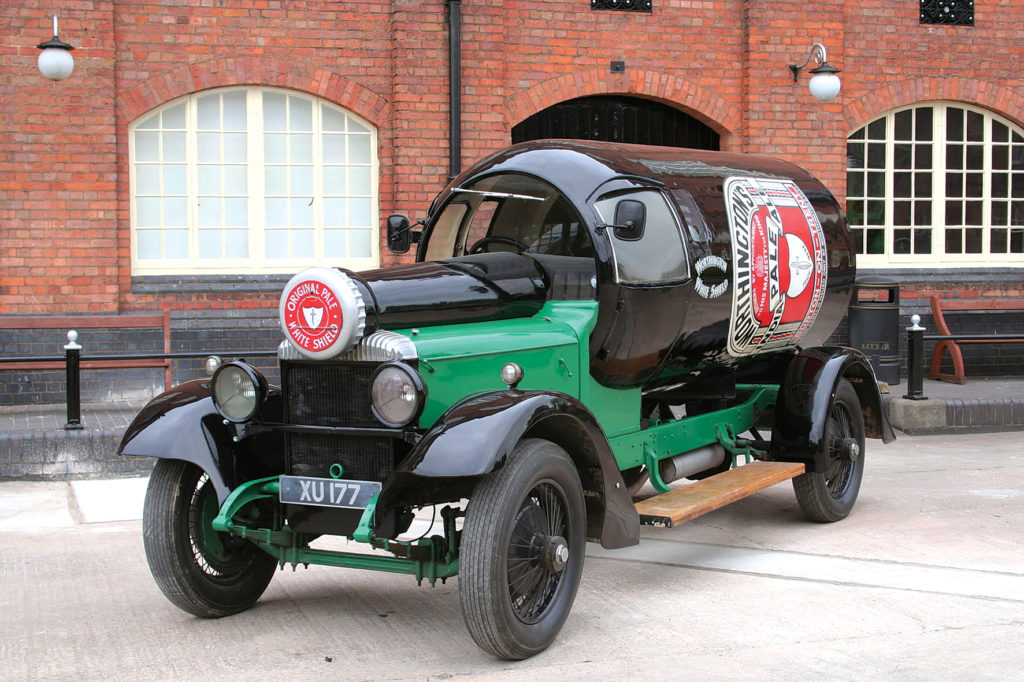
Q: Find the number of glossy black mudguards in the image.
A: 3